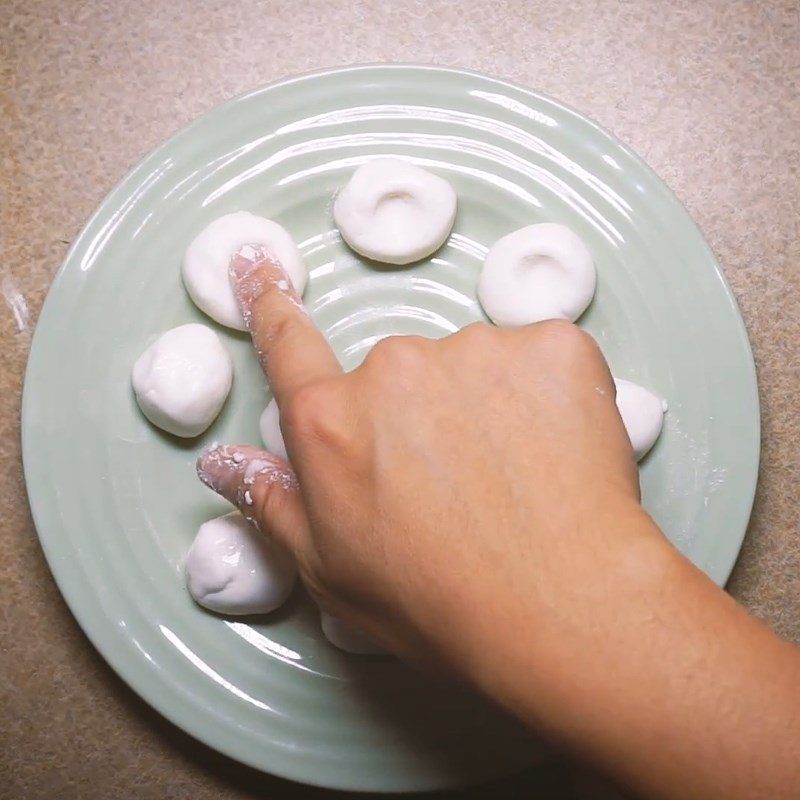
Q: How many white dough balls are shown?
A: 8